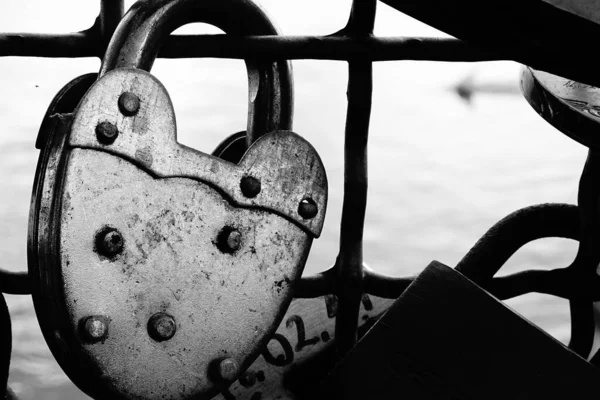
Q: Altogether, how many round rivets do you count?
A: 9